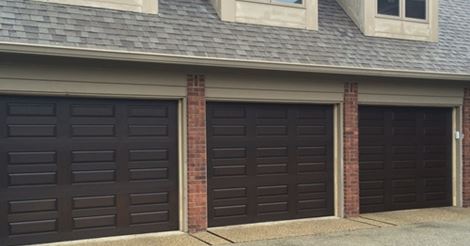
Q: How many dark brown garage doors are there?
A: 3